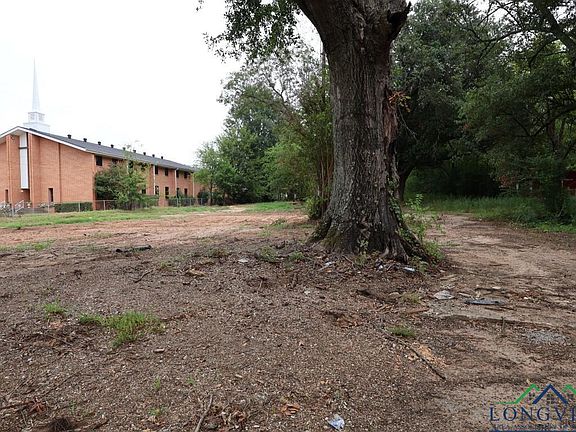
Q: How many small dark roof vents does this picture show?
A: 9